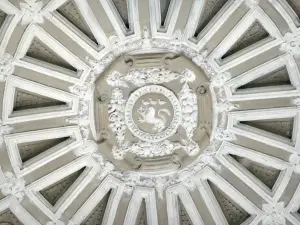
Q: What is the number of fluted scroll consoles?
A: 4